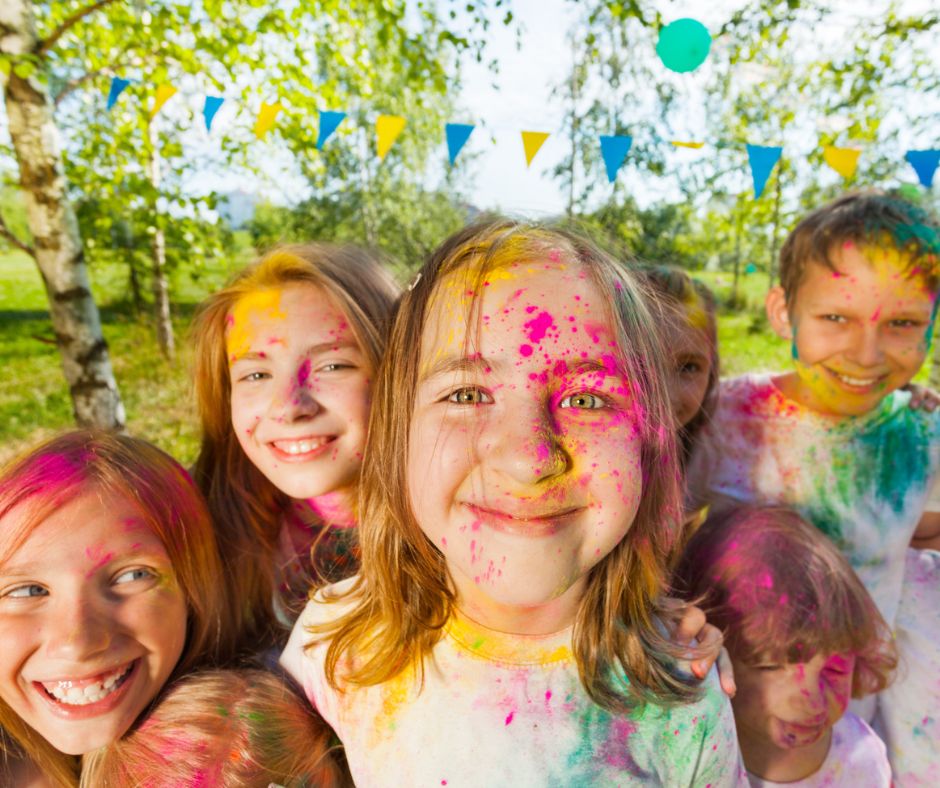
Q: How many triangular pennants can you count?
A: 13